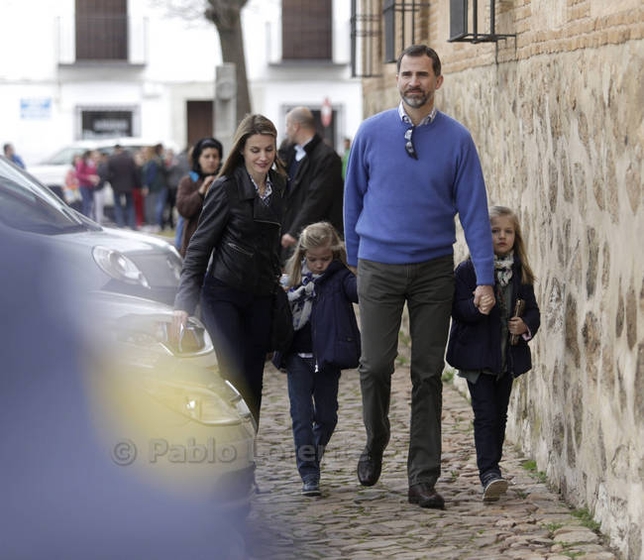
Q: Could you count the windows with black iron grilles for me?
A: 3